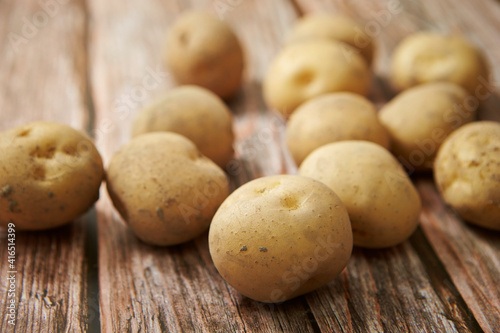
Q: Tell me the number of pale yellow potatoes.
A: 12